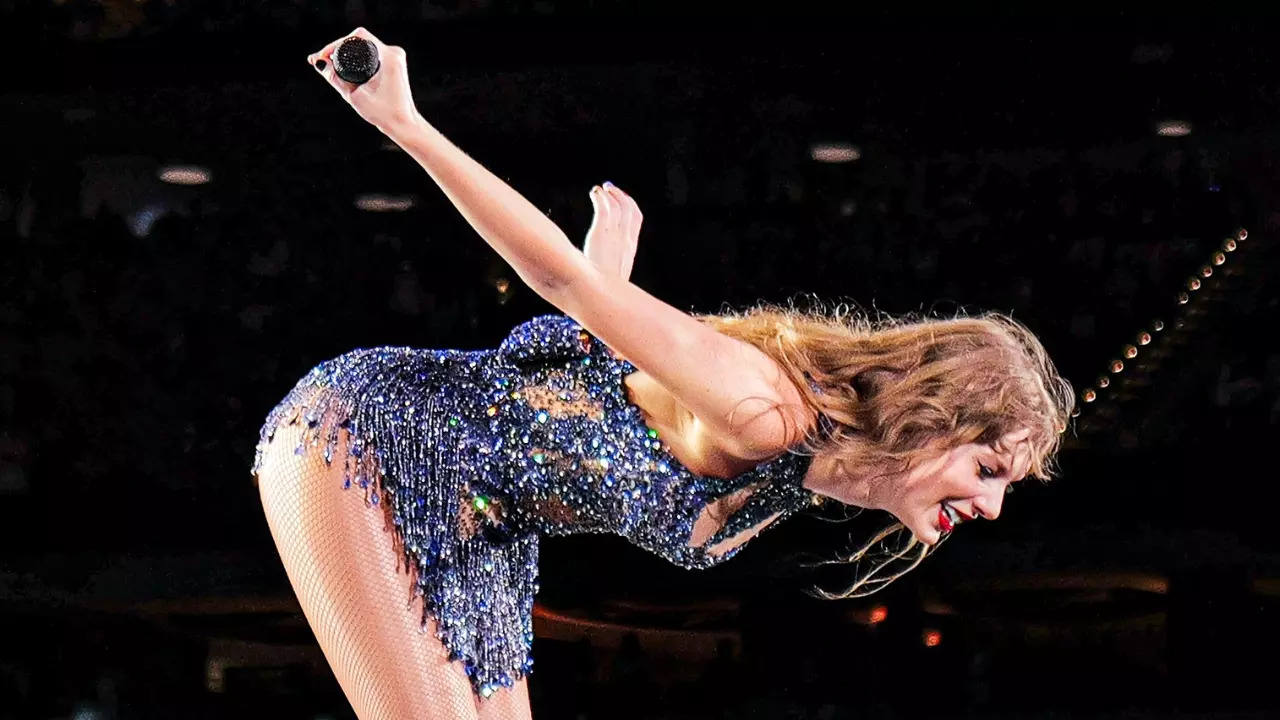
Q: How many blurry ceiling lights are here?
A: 4